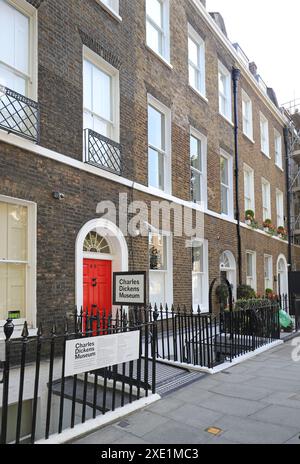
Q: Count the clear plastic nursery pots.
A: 0